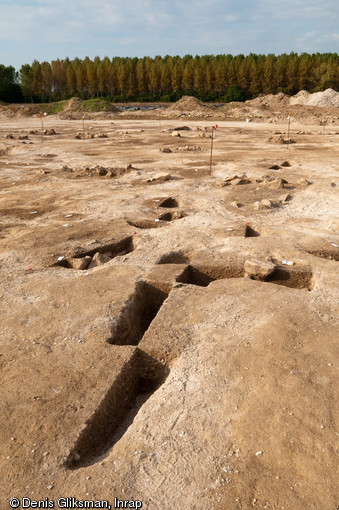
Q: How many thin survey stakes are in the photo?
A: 5